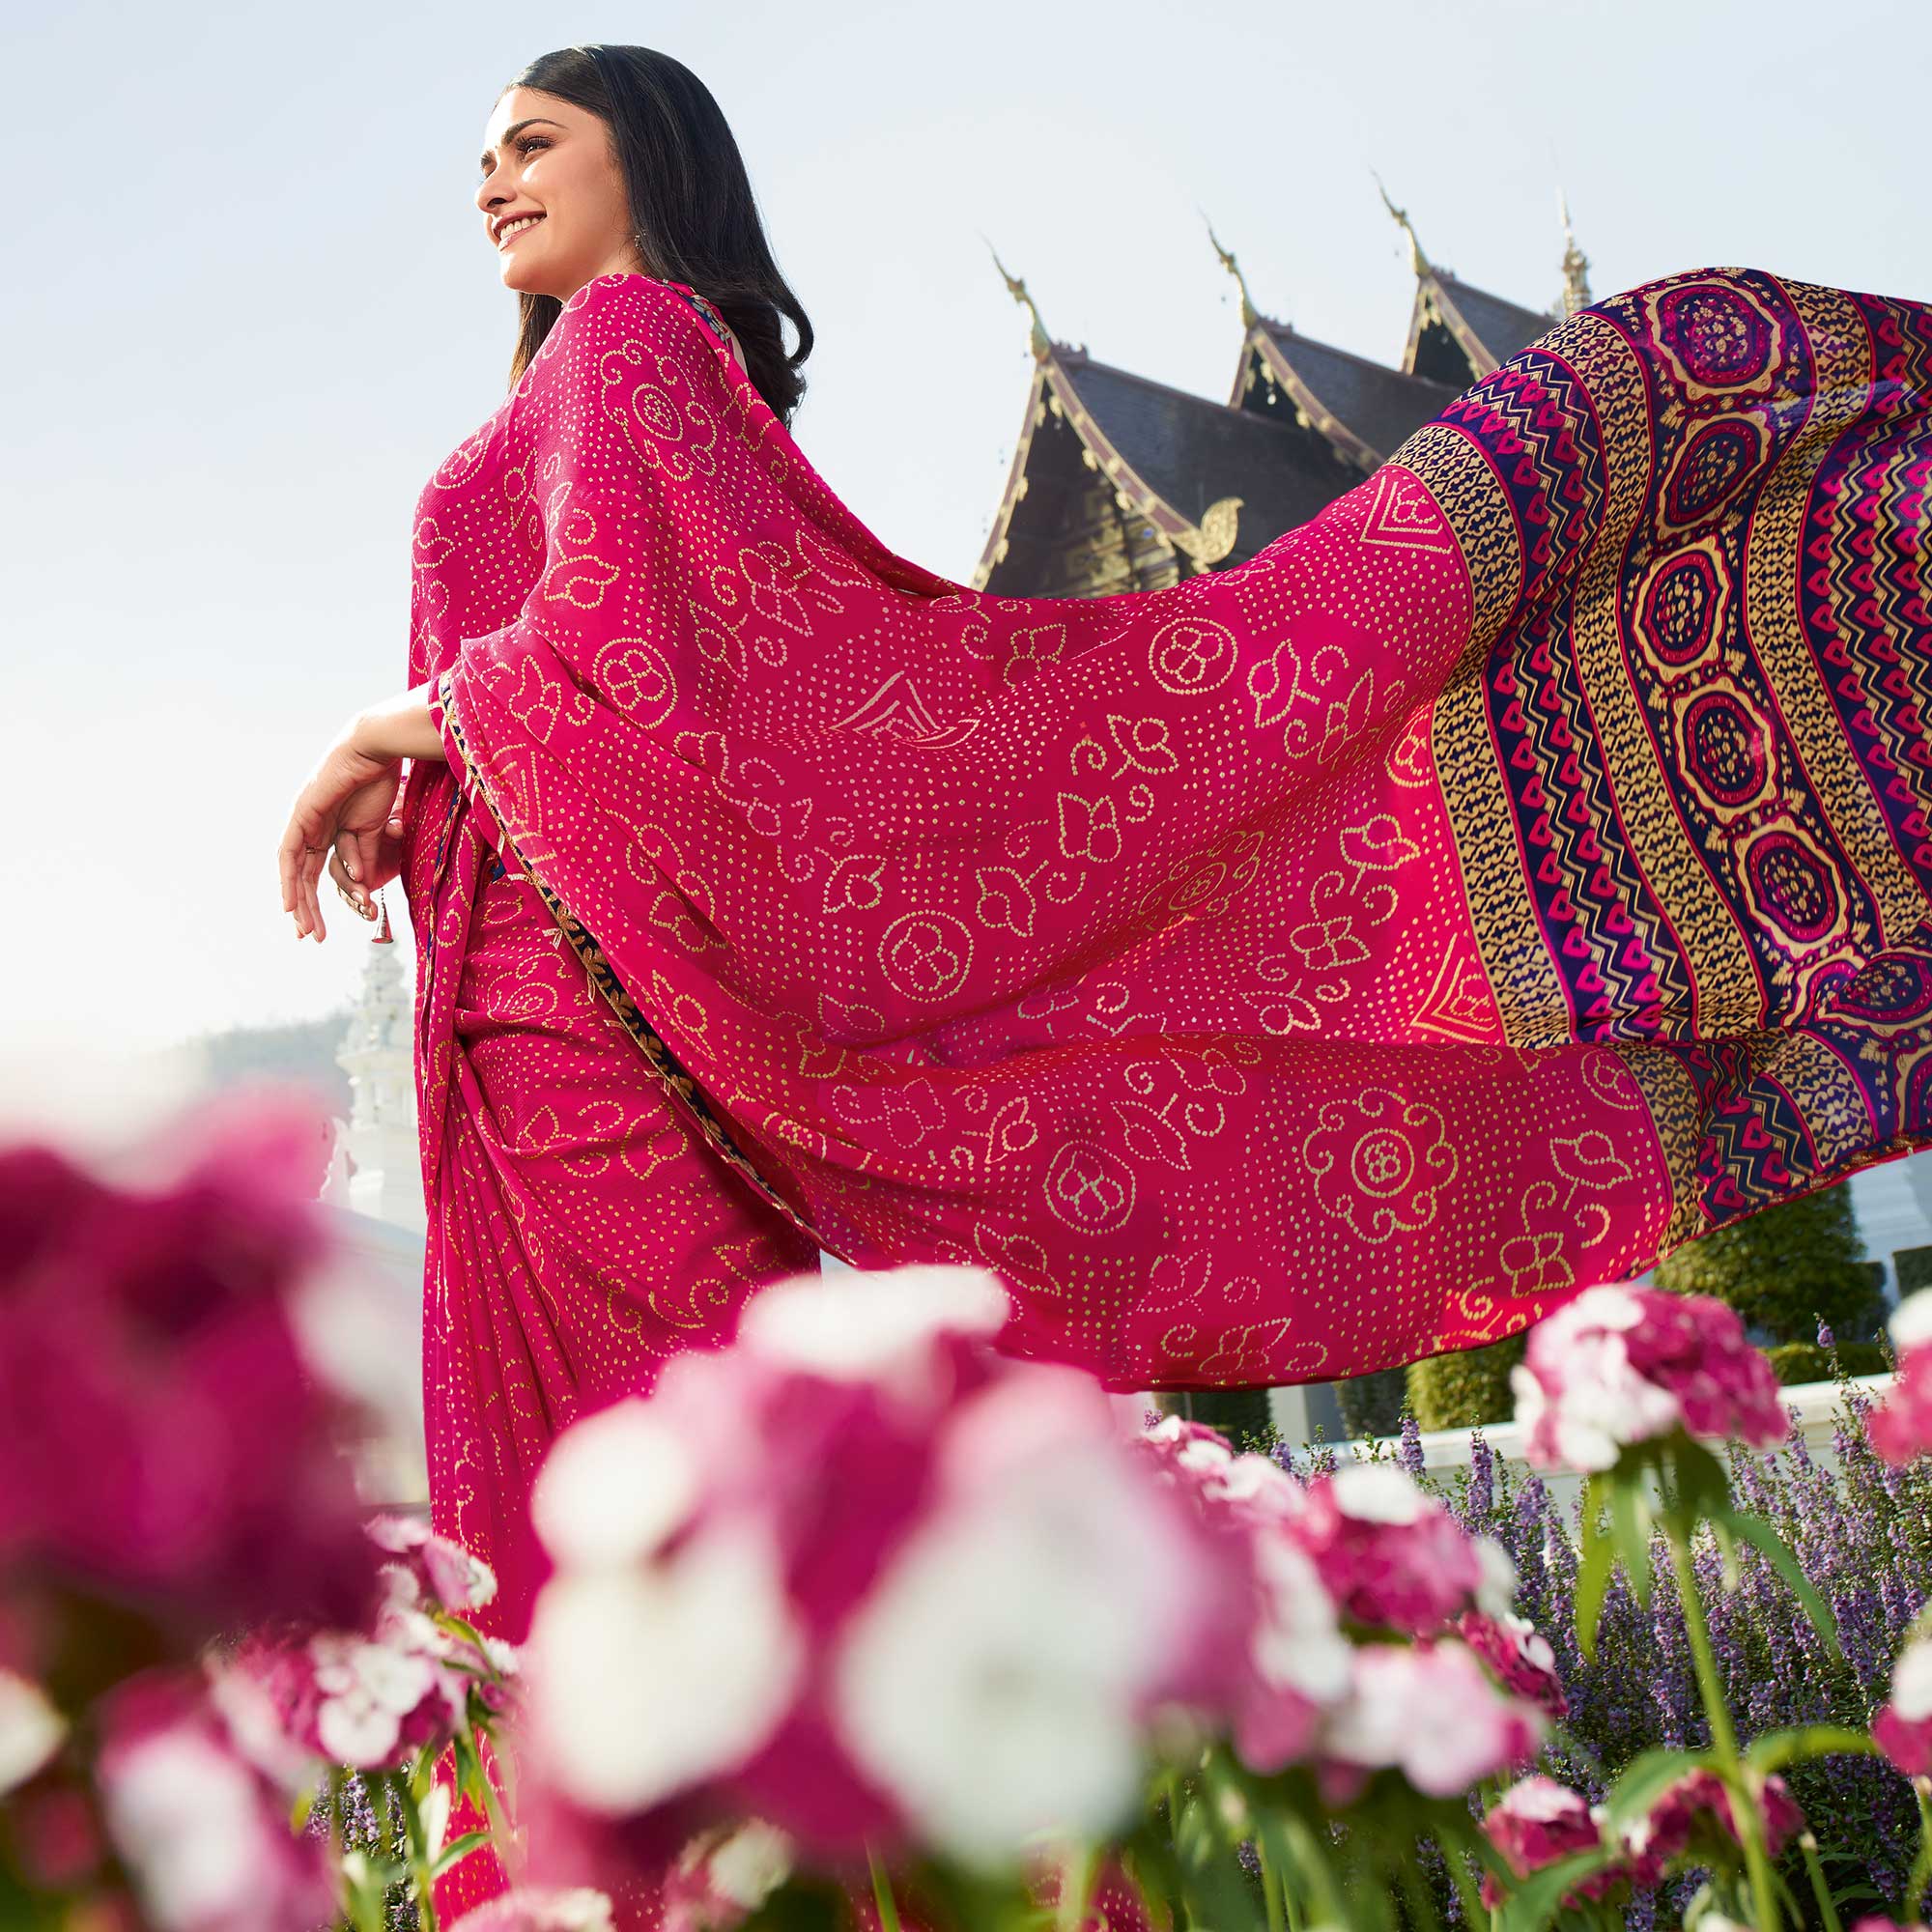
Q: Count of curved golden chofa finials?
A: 3